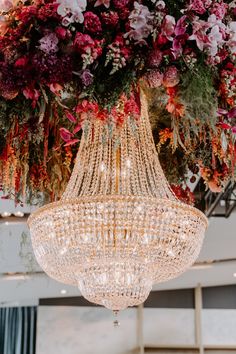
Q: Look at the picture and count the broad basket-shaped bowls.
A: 1